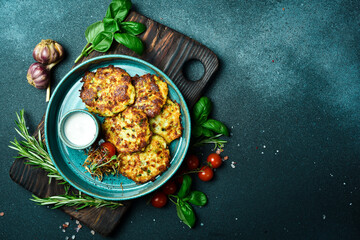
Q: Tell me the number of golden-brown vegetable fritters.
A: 5